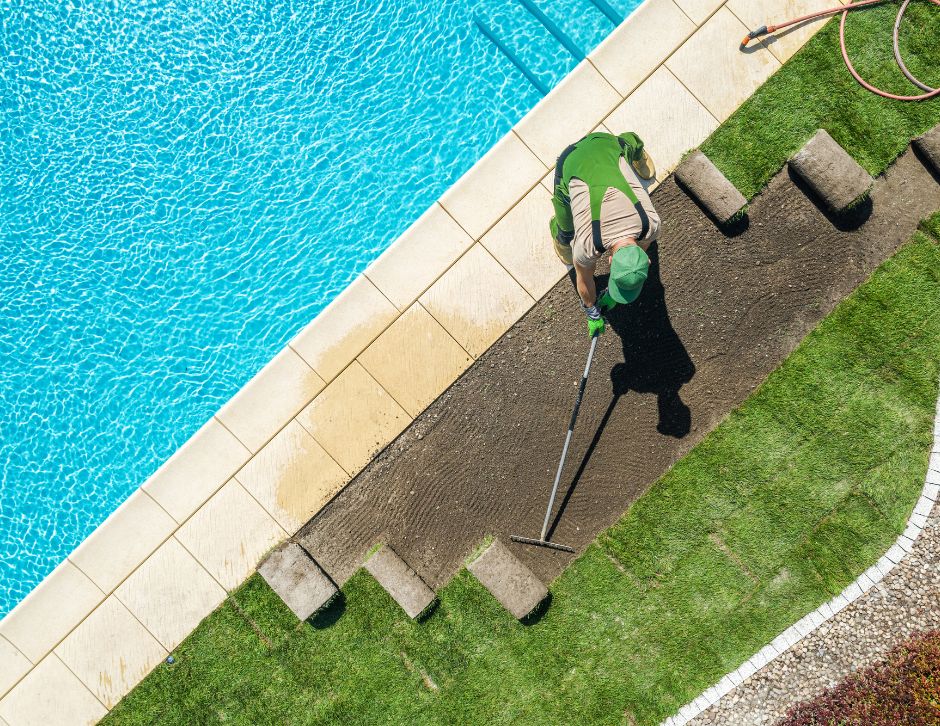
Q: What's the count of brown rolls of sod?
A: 6